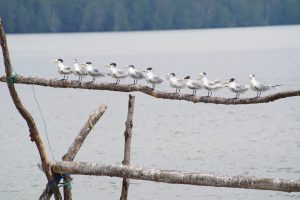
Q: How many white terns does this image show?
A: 11